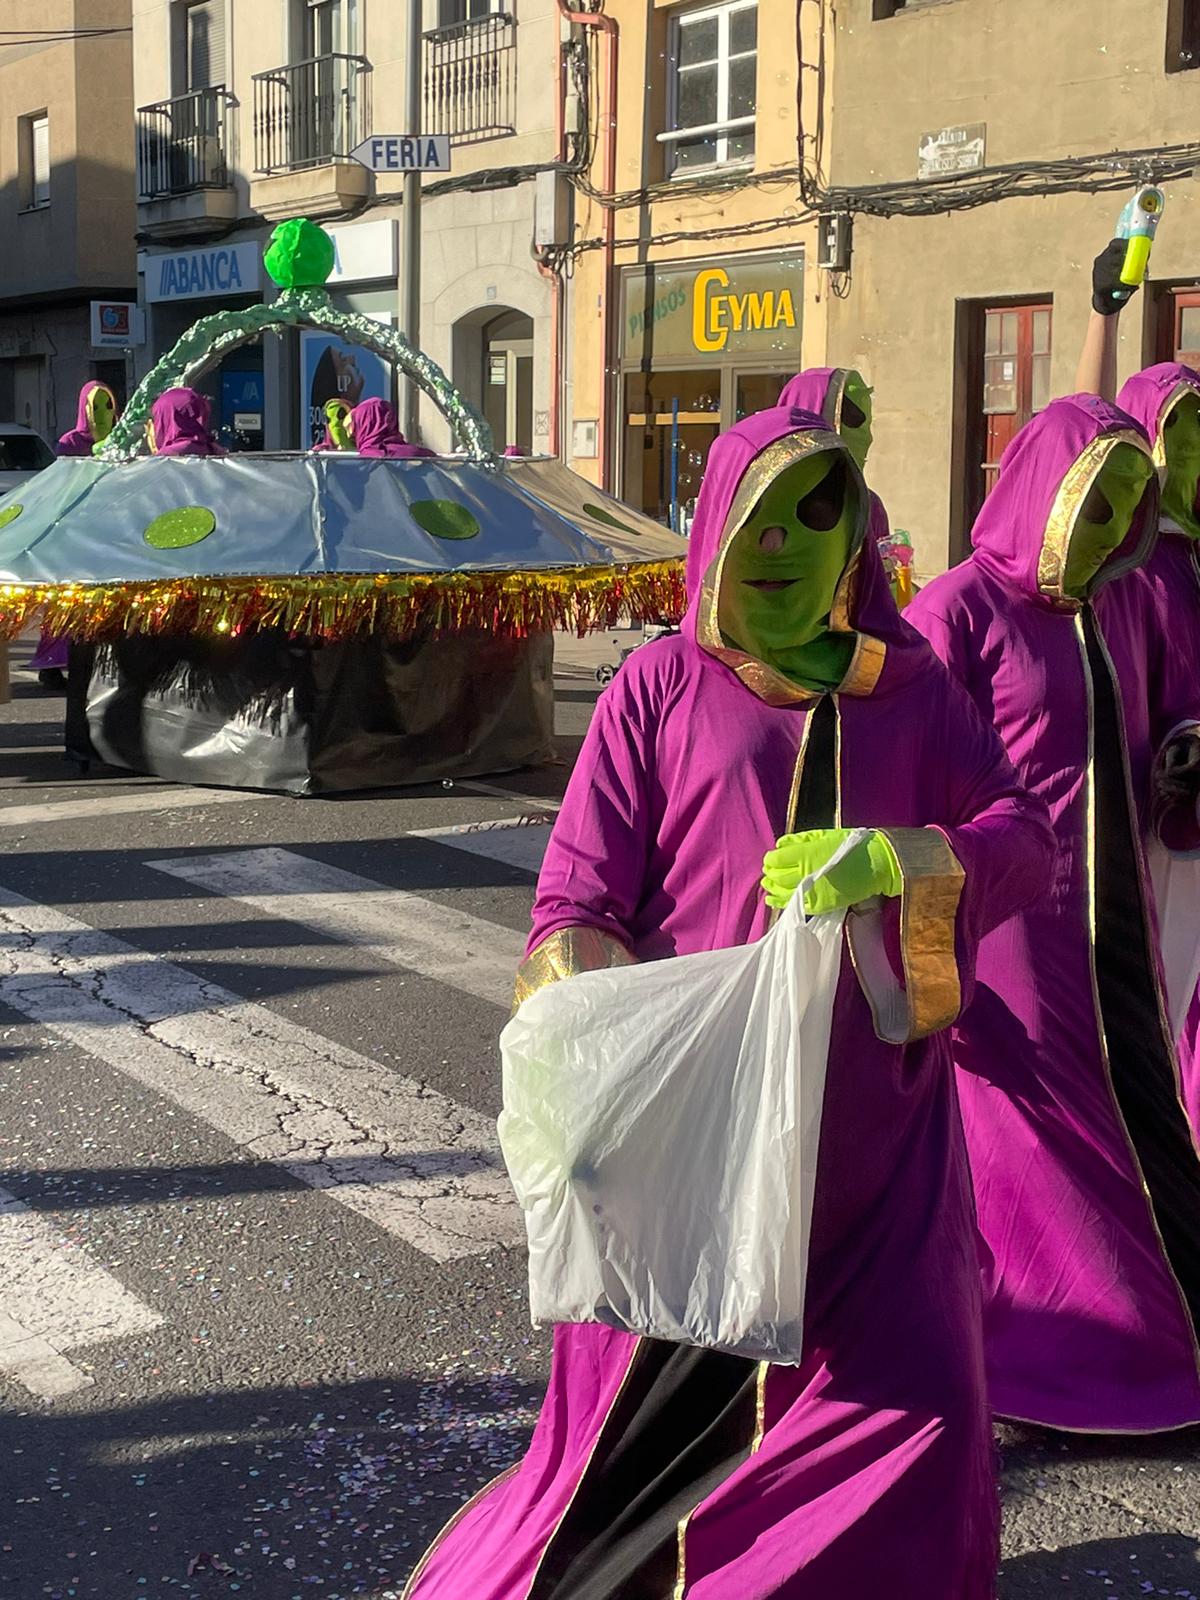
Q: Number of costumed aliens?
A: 8